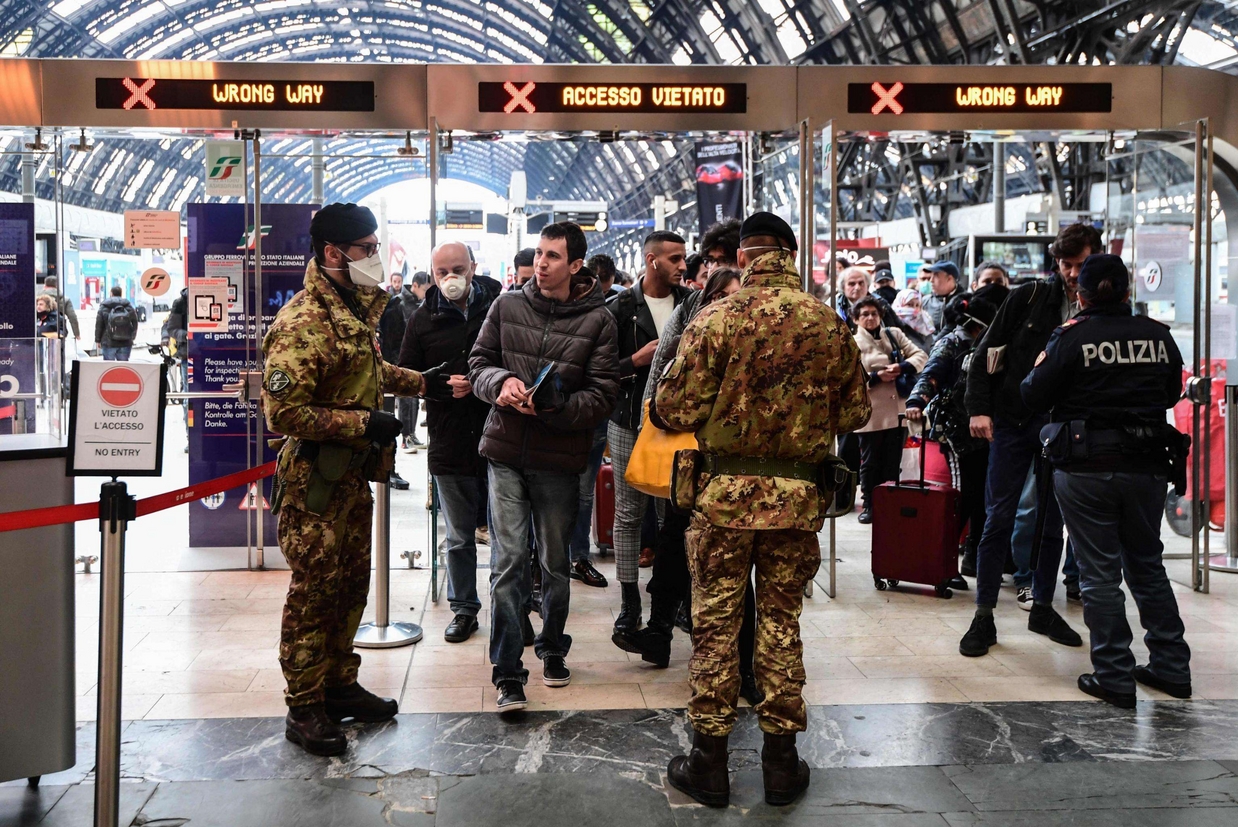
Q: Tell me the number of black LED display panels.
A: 3